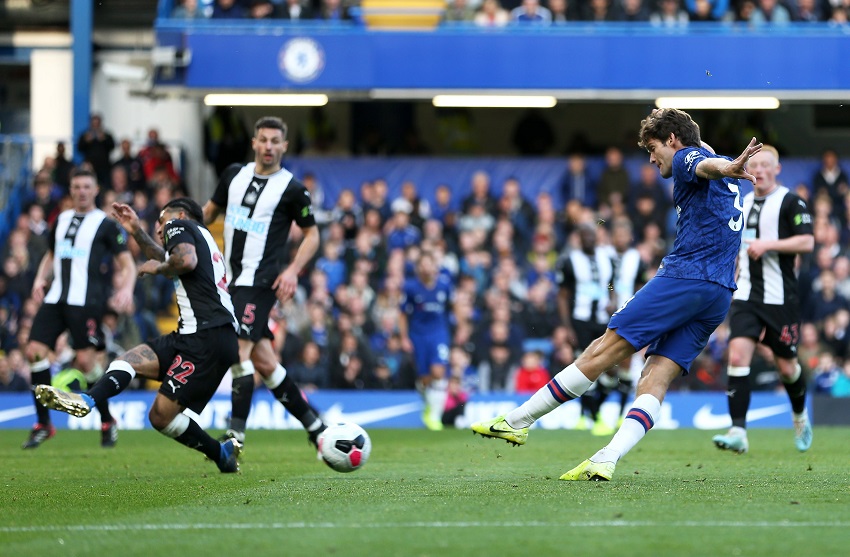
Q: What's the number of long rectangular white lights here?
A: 3